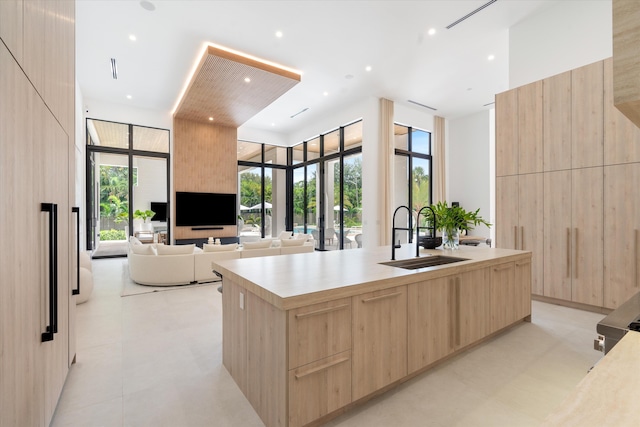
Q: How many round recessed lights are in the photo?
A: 10